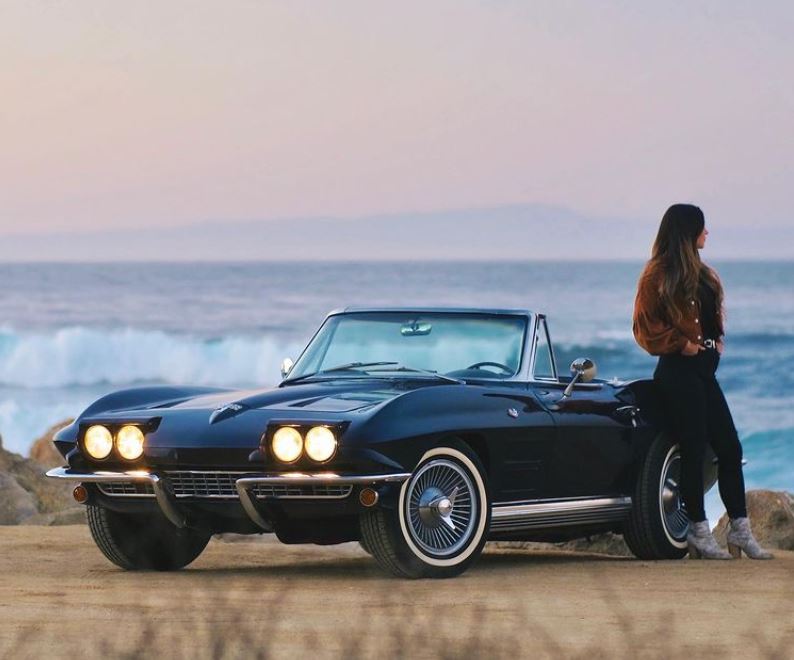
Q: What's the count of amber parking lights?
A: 2